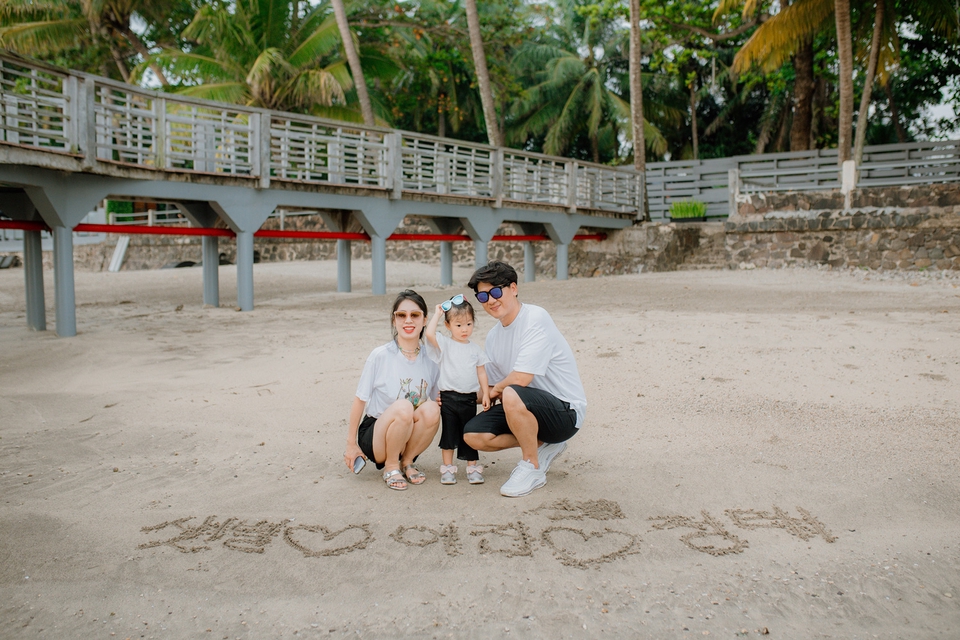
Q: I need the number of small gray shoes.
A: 2